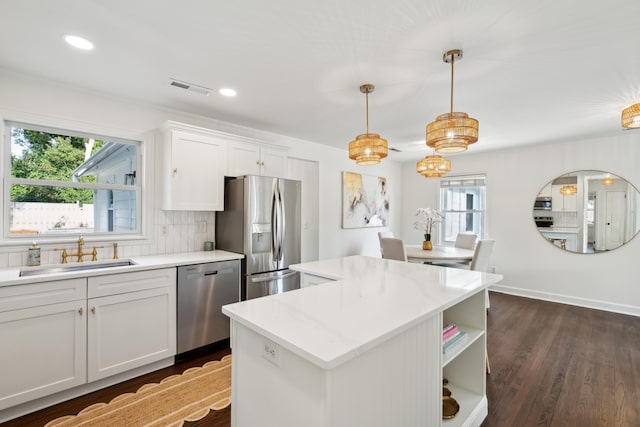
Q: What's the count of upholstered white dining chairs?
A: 4